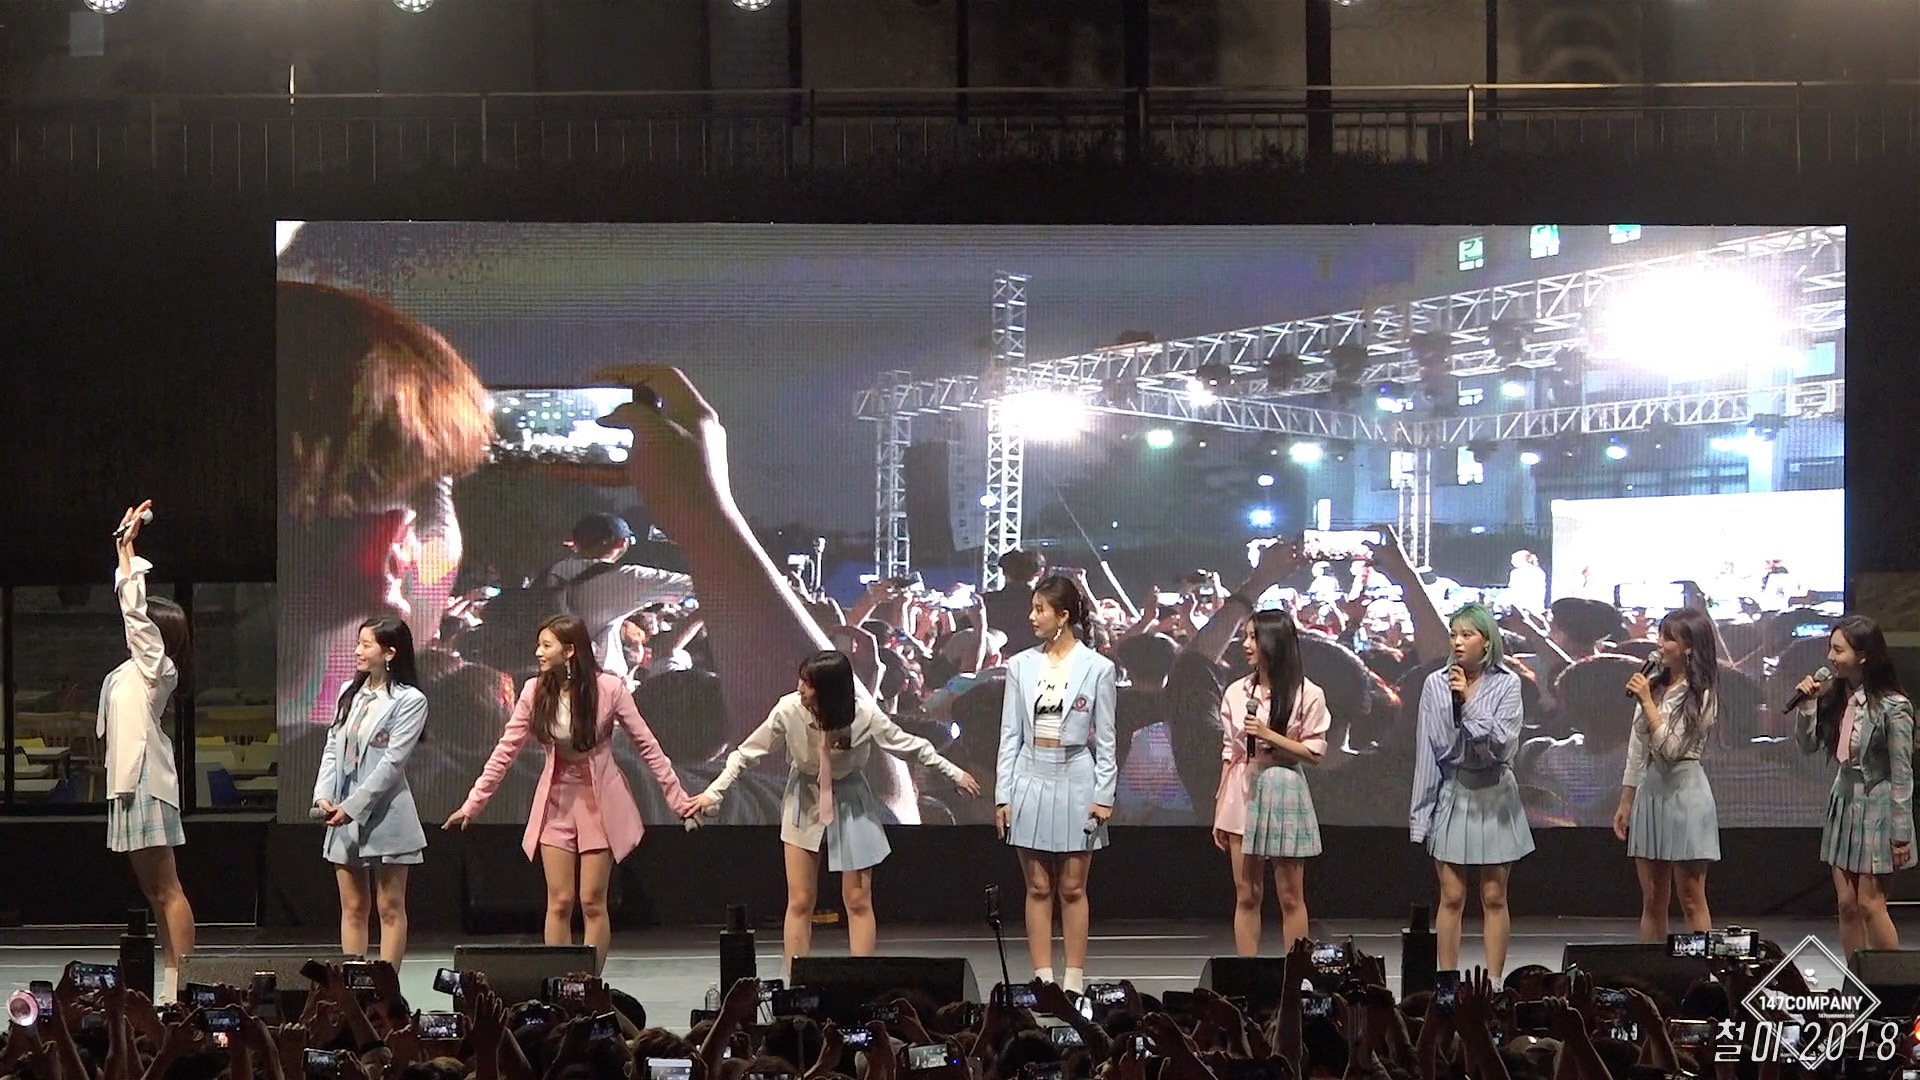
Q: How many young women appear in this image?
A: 9